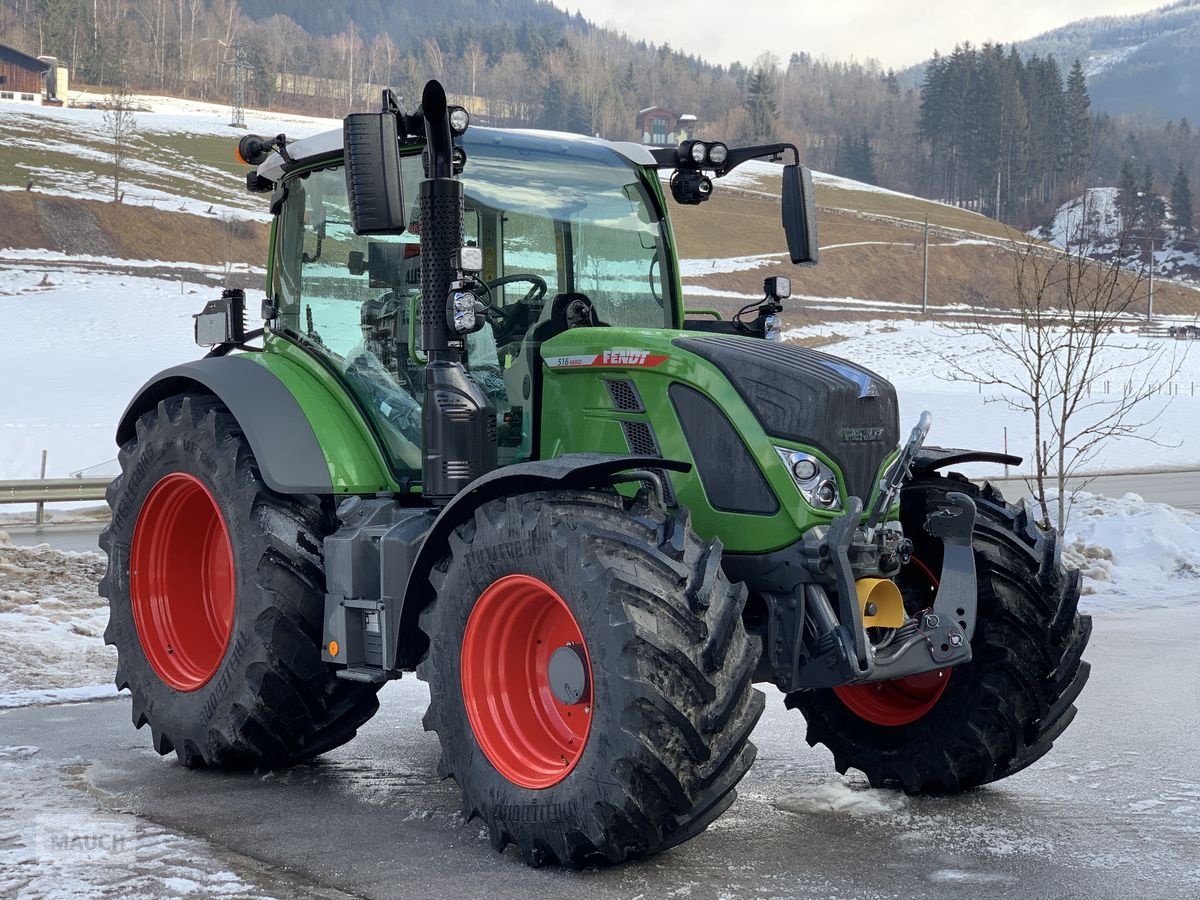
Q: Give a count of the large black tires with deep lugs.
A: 3